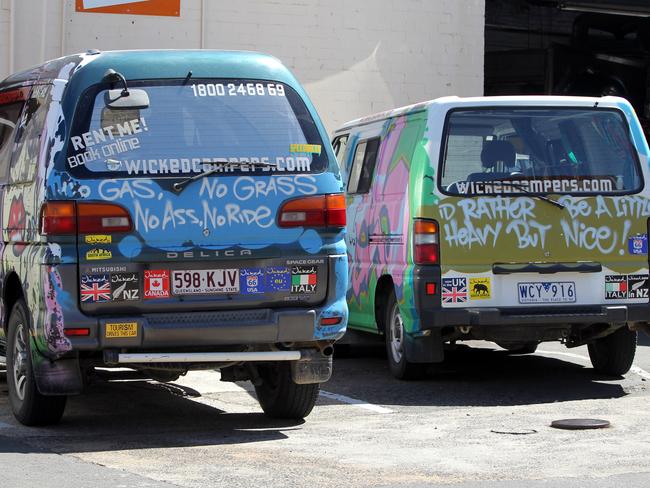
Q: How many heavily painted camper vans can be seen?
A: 2